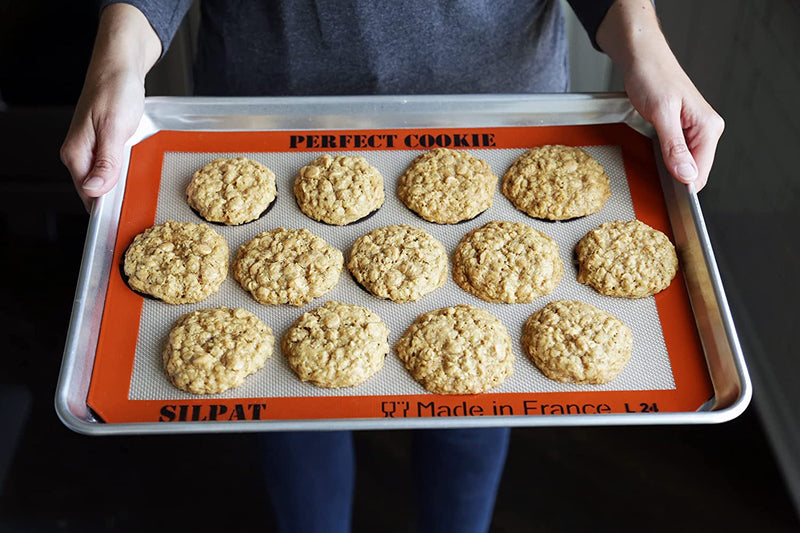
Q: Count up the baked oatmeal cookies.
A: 13